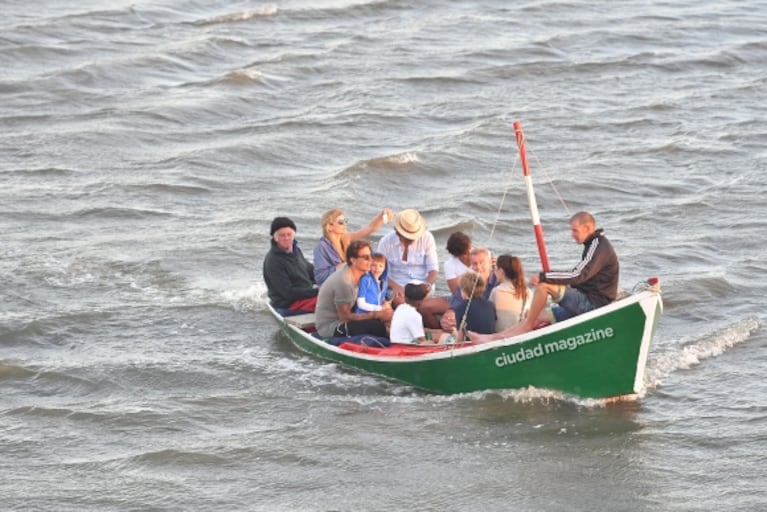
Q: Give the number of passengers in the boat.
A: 11